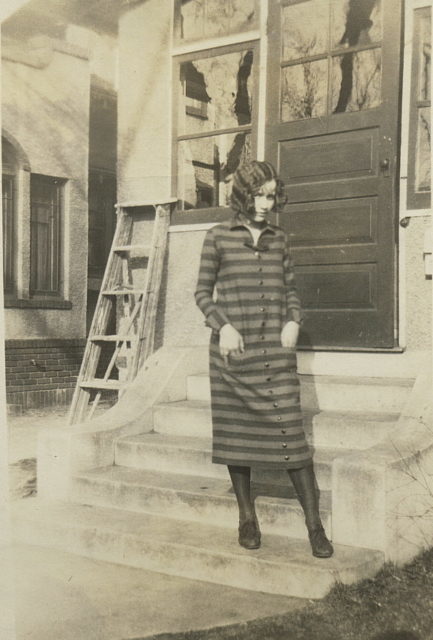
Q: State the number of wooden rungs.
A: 4